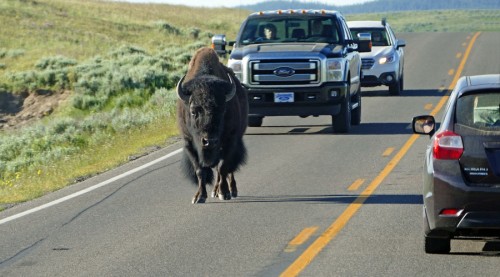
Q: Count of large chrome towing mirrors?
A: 2